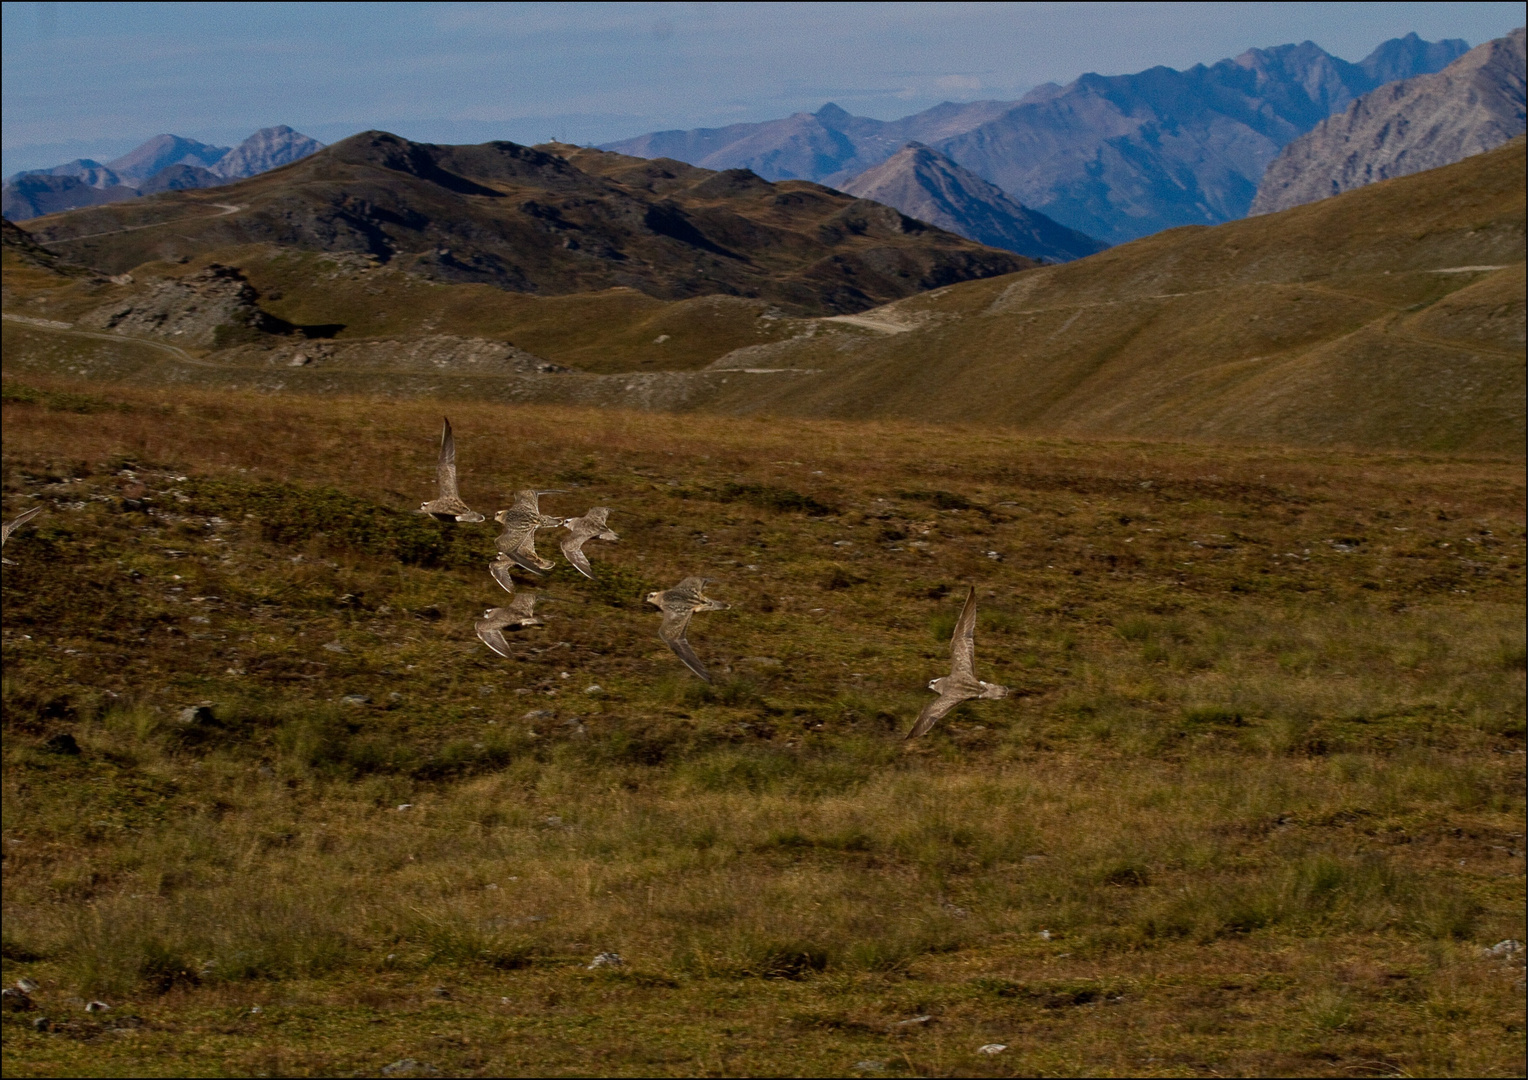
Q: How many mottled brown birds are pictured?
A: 8